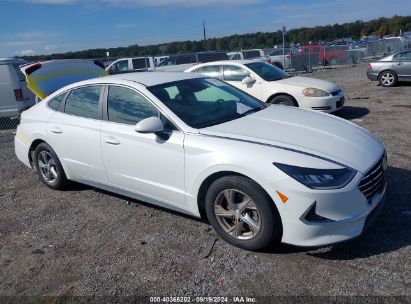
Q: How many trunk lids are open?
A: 1